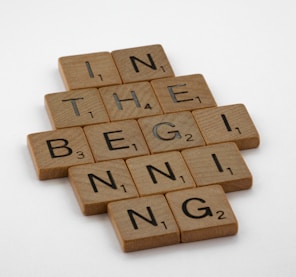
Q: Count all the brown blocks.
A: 14